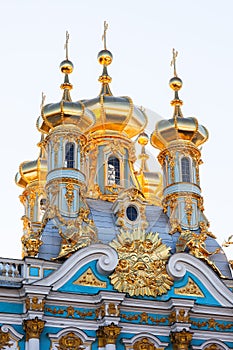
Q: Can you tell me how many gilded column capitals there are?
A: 3